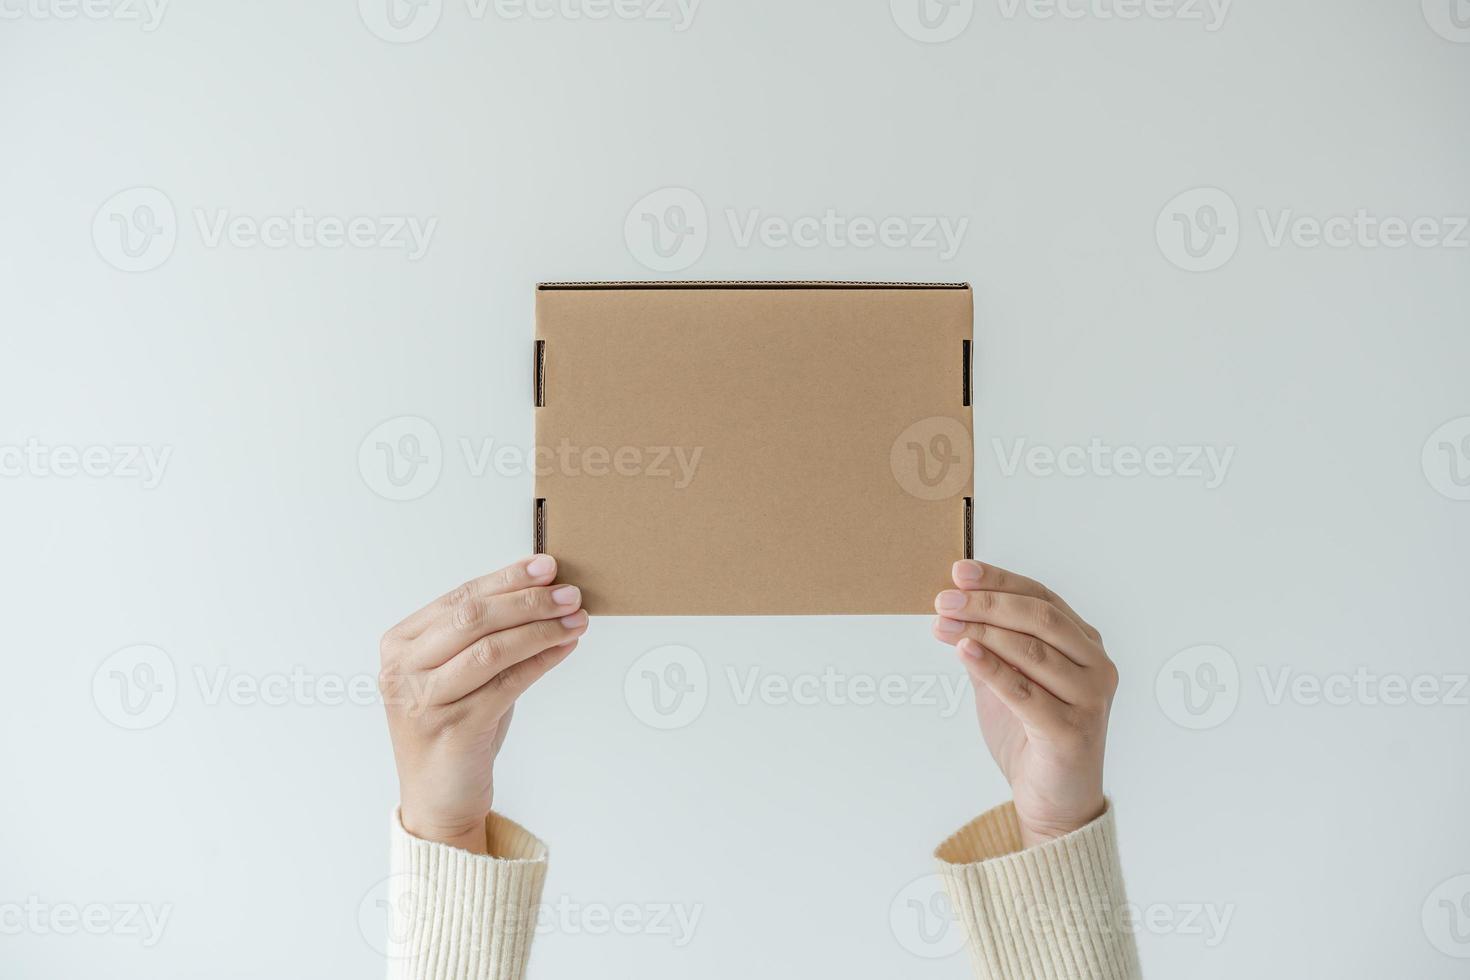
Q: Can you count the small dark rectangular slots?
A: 4